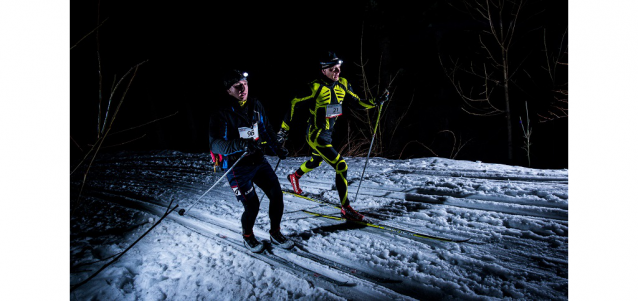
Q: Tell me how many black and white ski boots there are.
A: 2